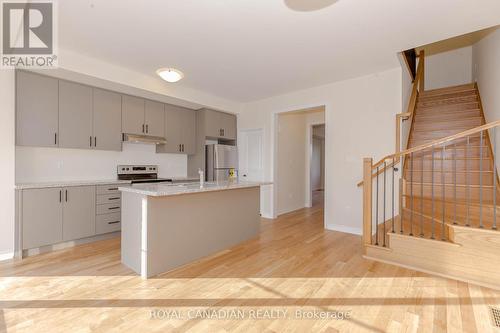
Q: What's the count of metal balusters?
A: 12